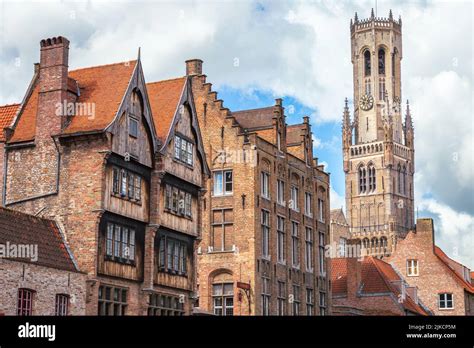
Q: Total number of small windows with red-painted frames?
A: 2